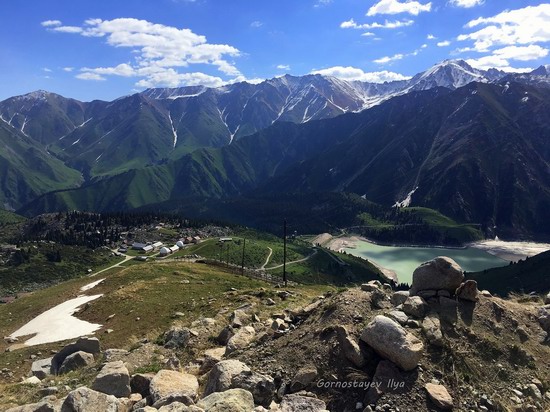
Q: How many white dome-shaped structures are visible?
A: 2